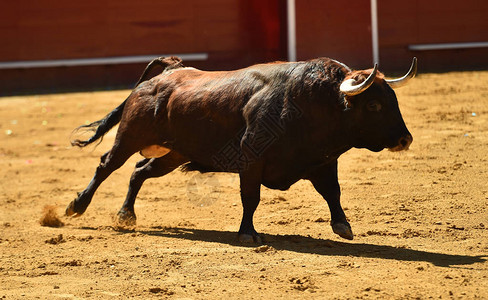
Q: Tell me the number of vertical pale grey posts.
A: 2